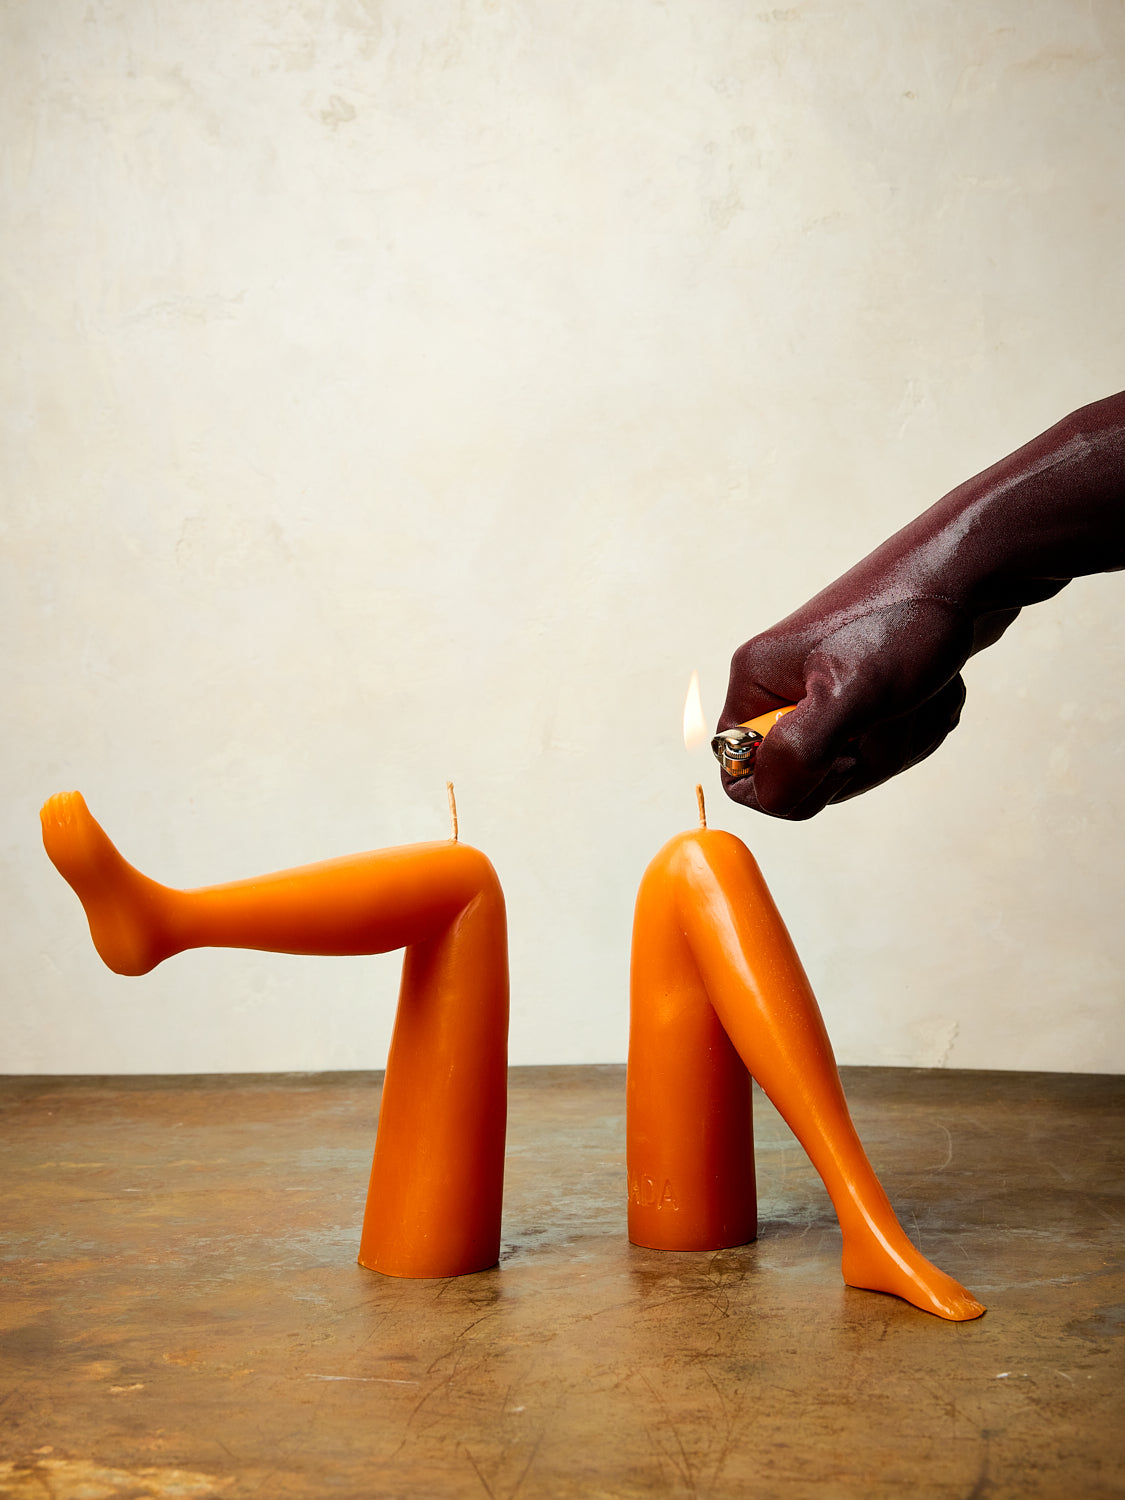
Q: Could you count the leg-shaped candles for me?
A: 2